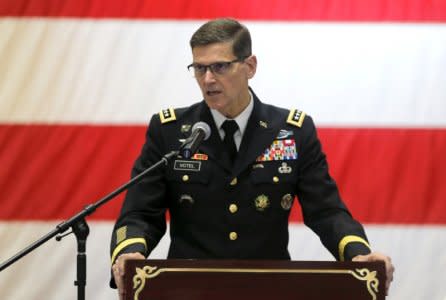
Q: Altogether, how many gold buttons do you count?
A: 5